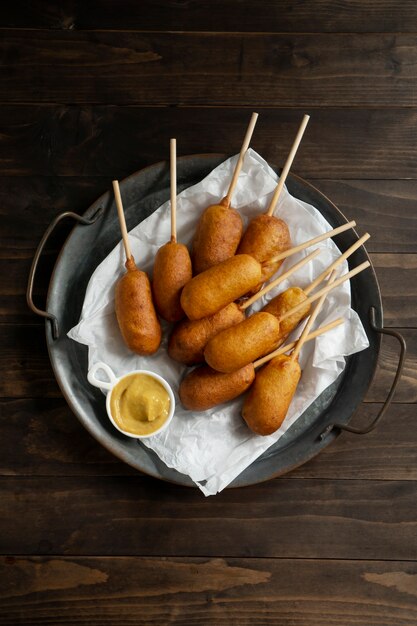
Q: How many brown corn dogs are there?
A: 10